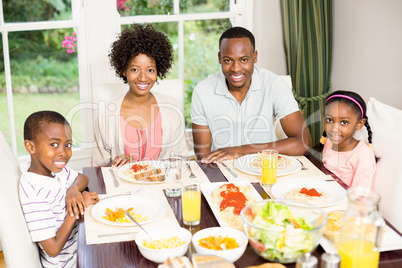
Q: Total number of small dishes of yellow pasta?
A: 2